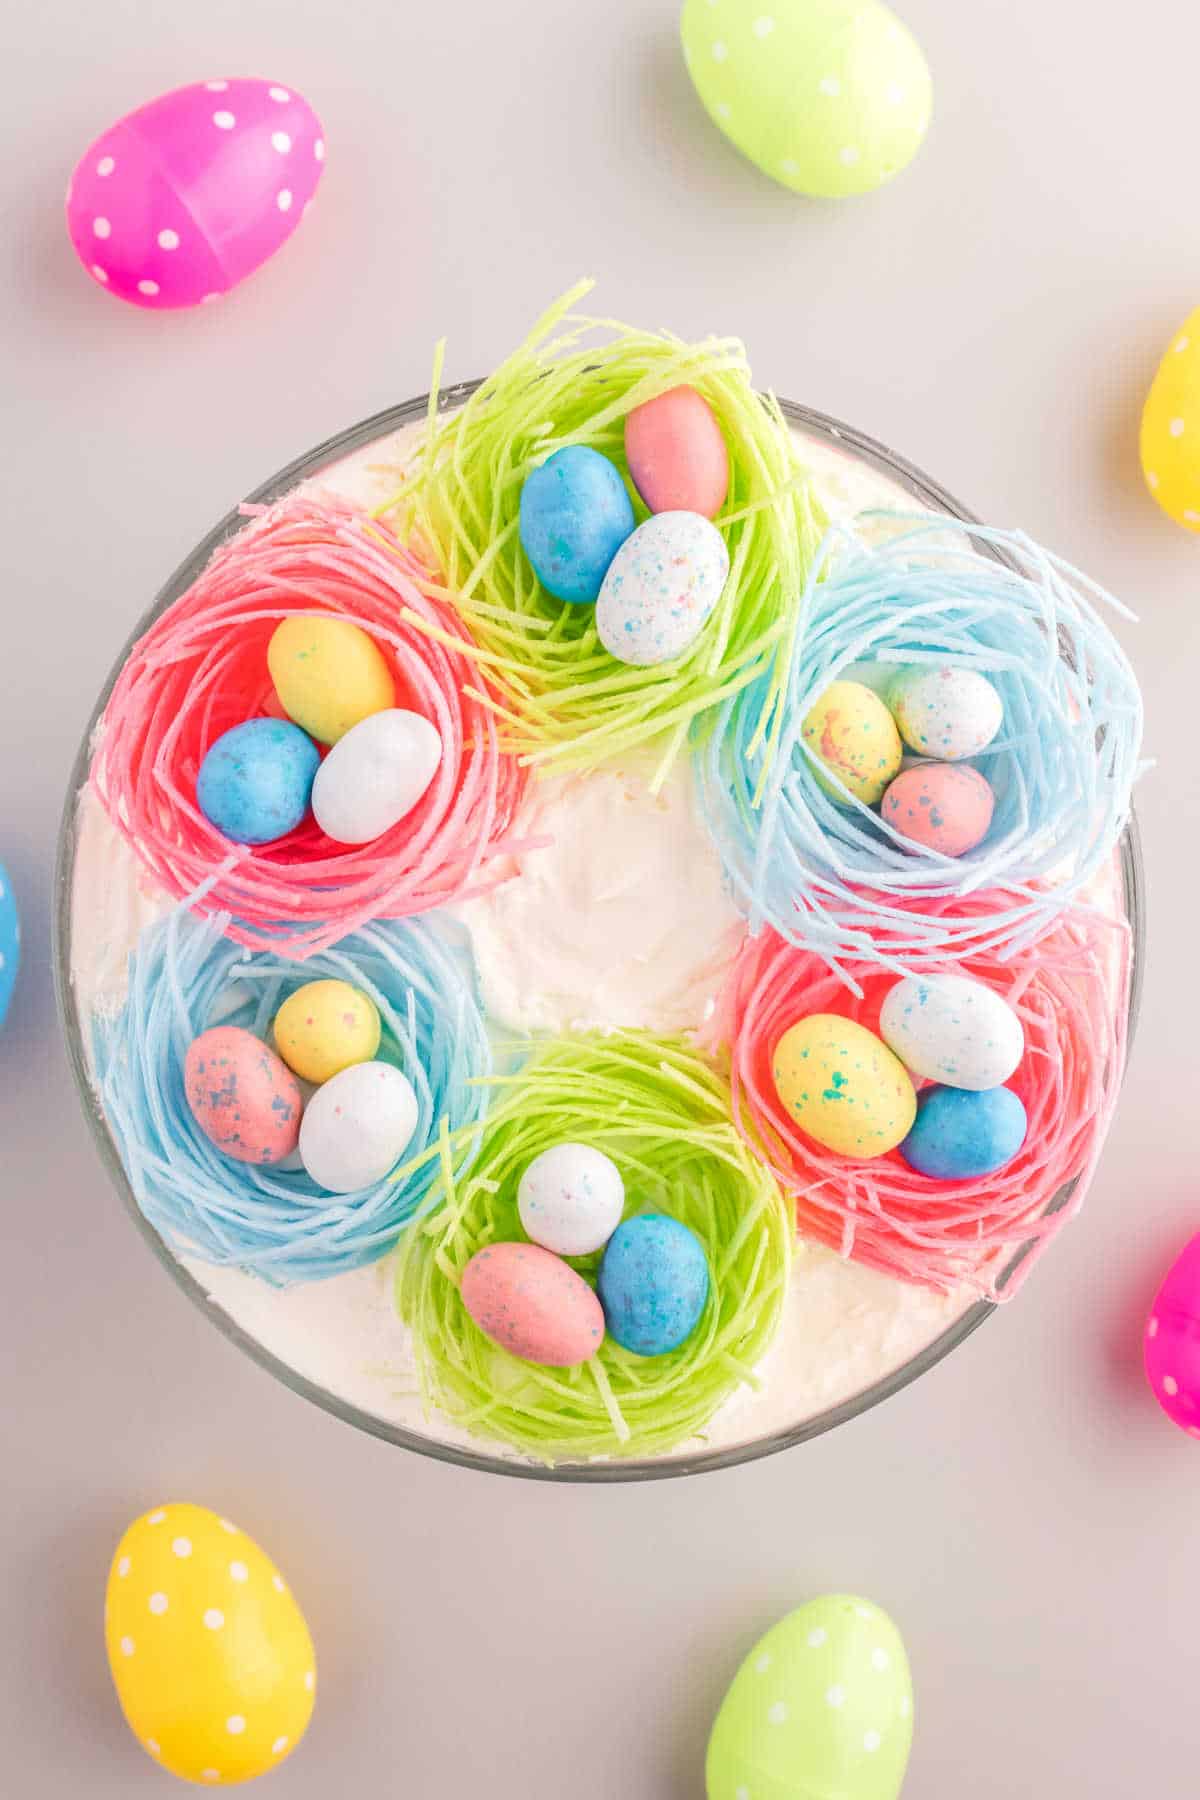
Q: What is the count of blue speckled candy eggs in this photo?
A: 4